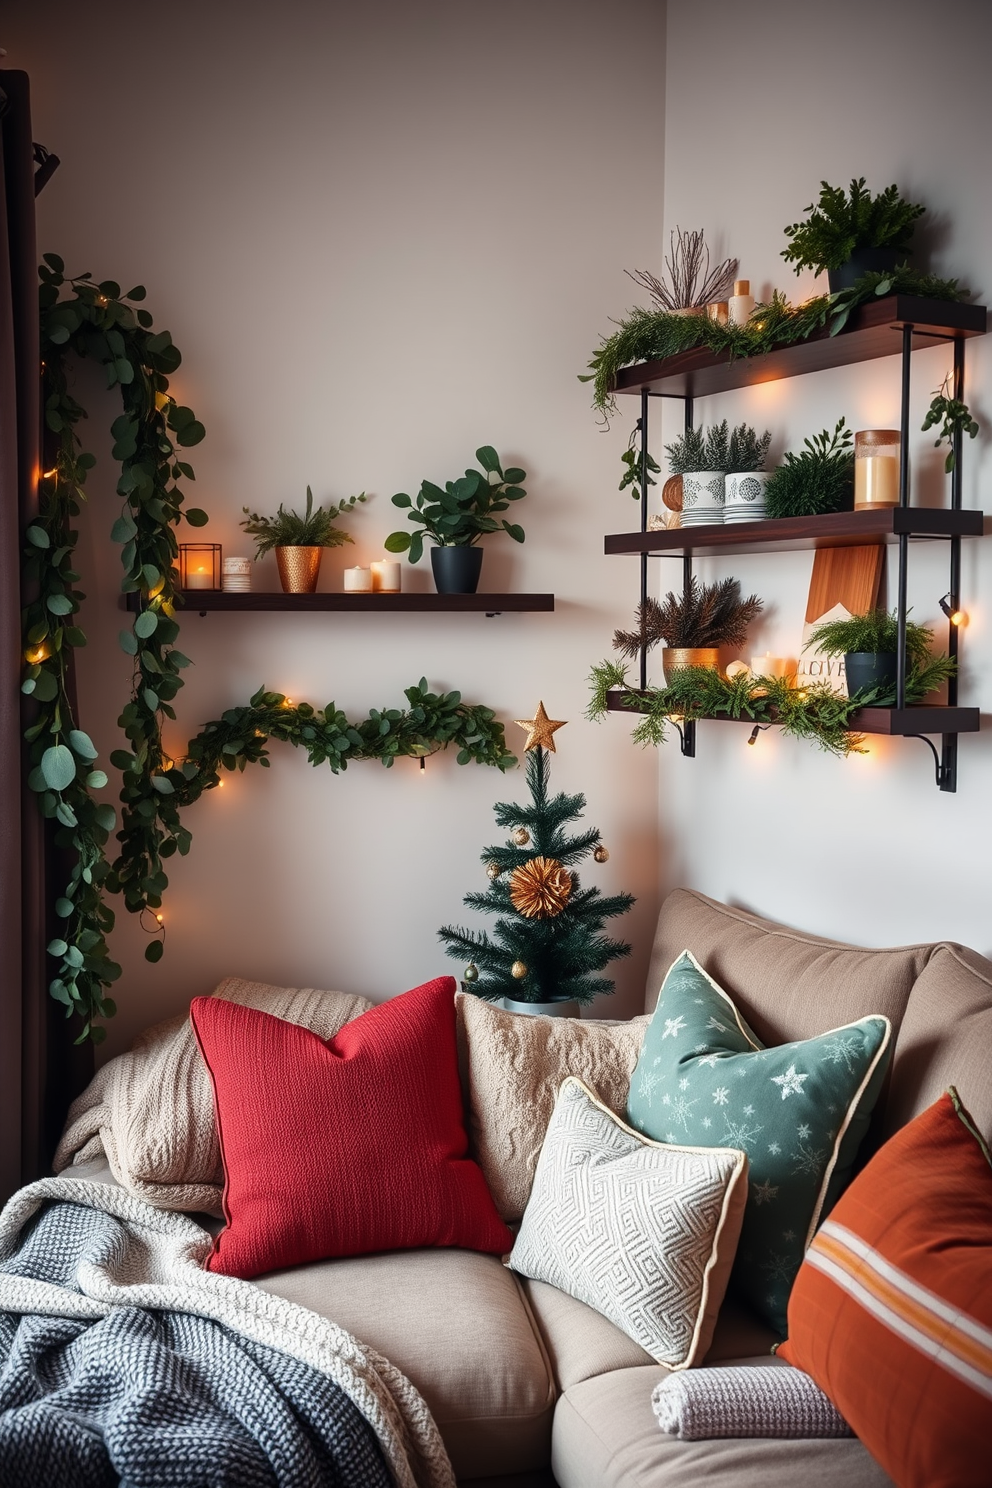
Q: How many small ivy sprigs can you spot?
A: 2